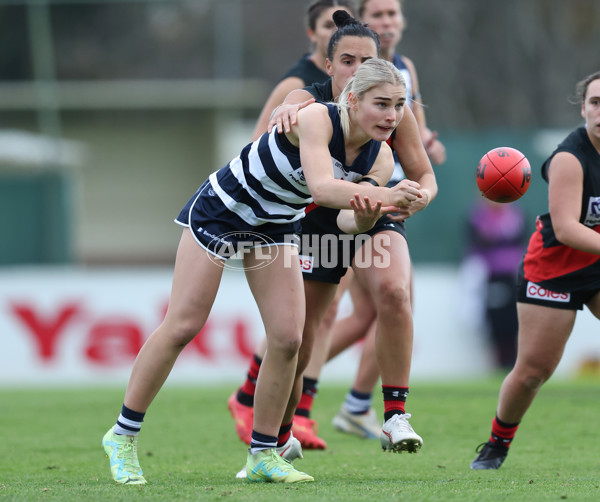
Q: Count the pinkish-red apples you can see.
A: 0